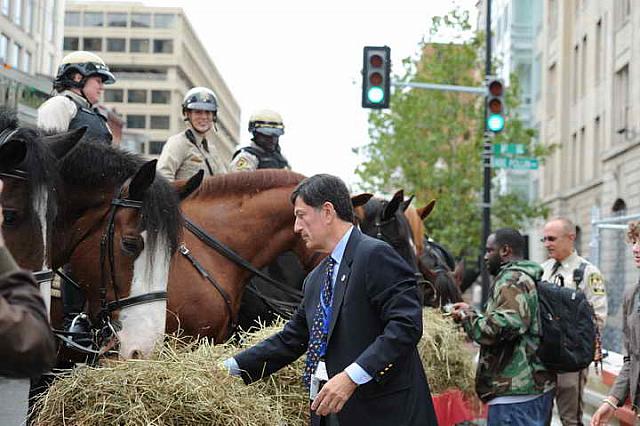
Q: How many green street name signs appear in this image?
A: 2